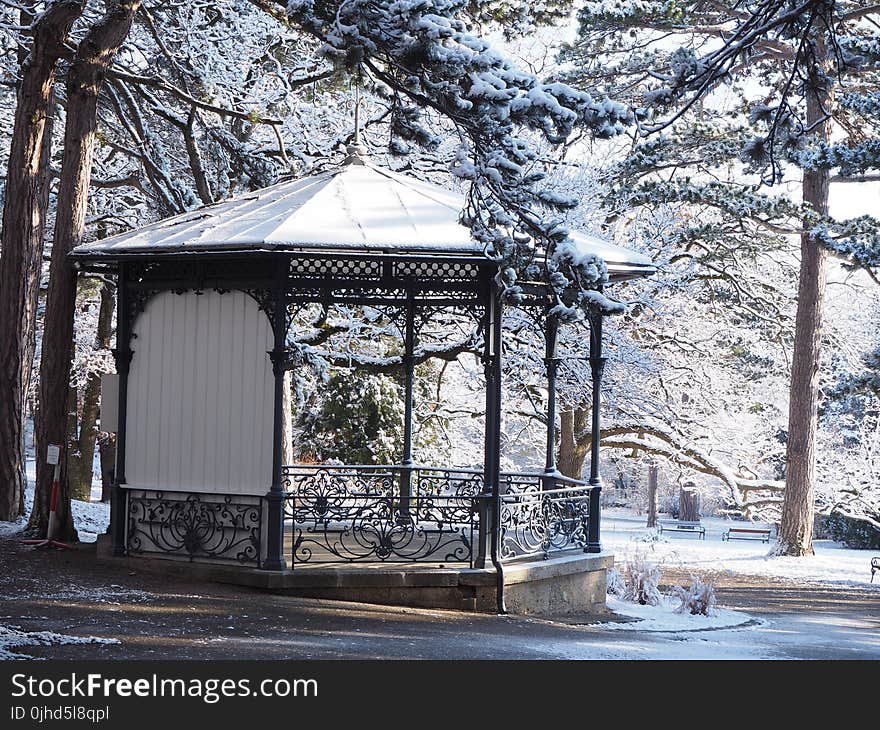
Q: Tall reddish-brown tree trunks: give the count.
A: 3